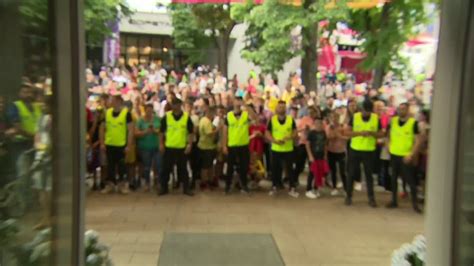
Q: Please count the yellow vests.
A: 7